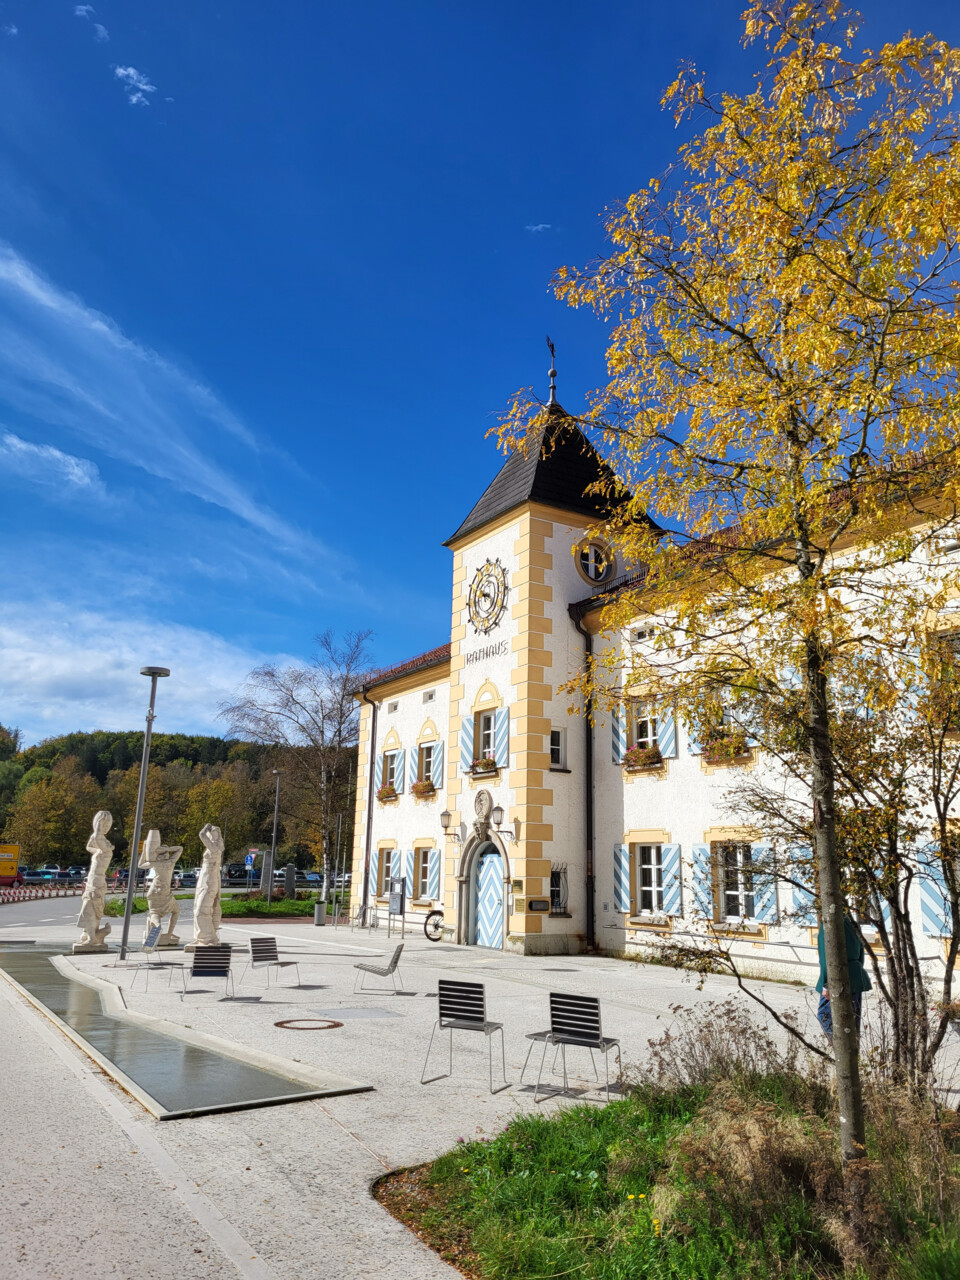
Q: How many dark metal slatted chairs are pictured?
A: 6